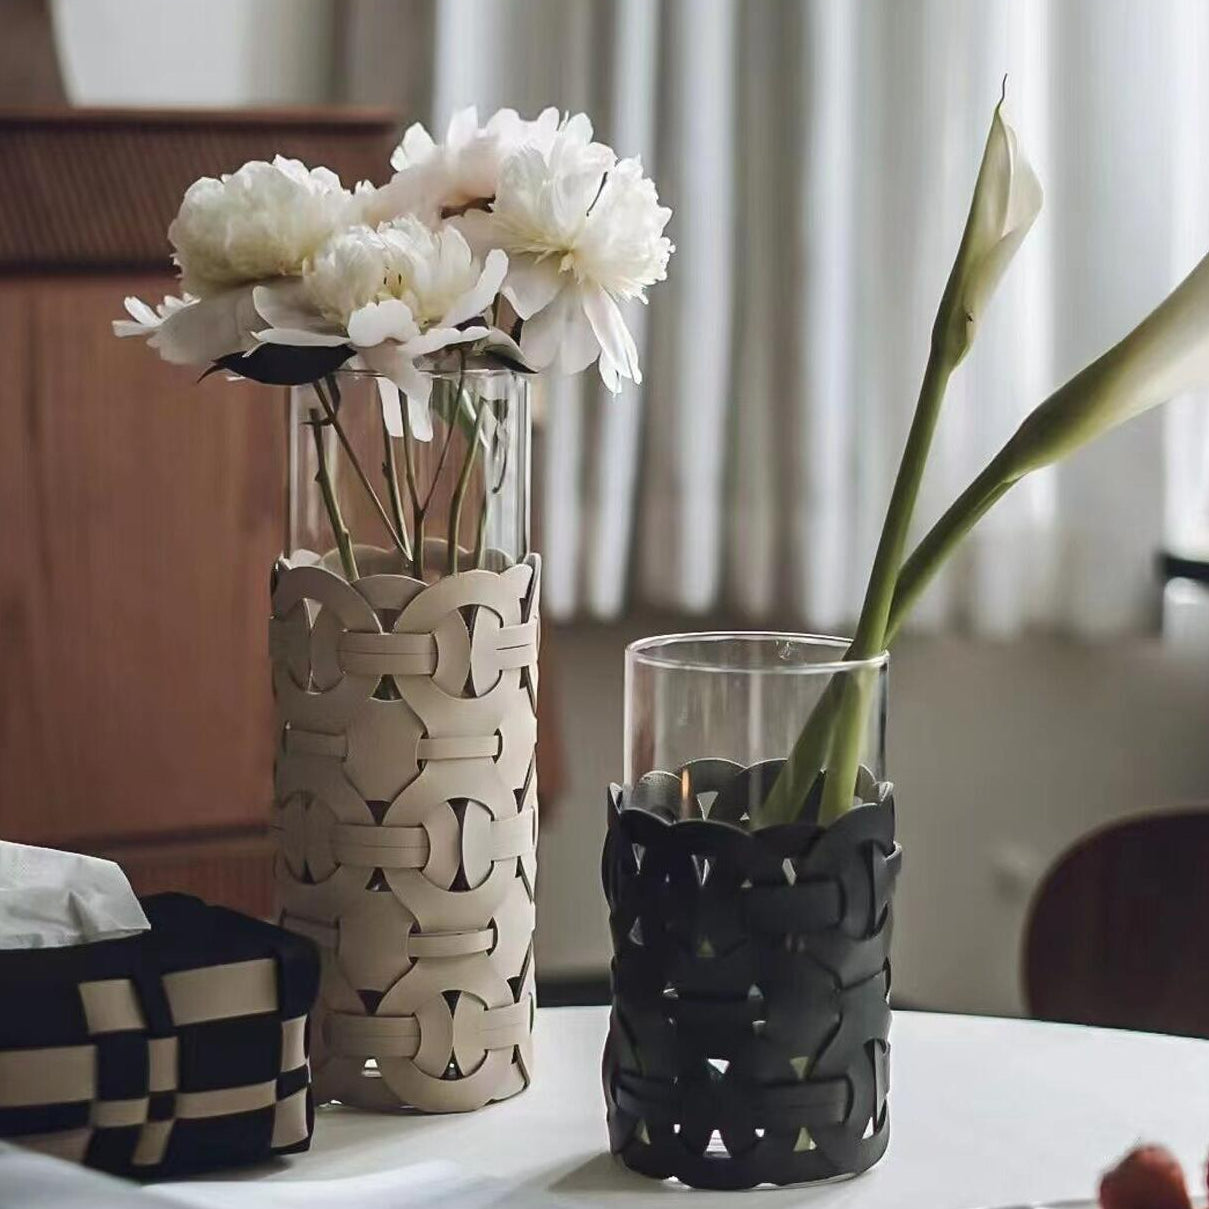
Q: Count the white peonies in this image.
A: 4